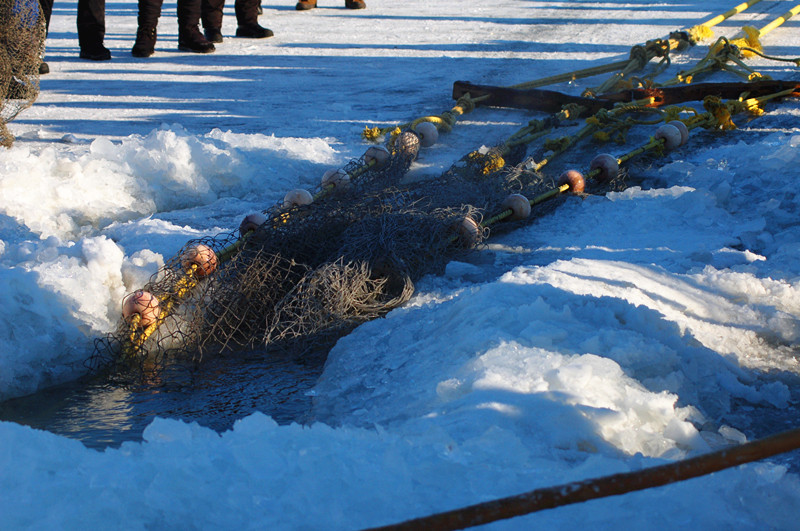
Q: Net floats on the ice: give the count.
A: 14